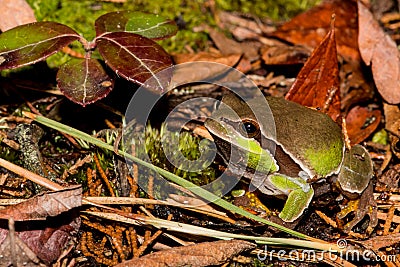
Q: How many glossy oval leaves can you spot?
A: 4